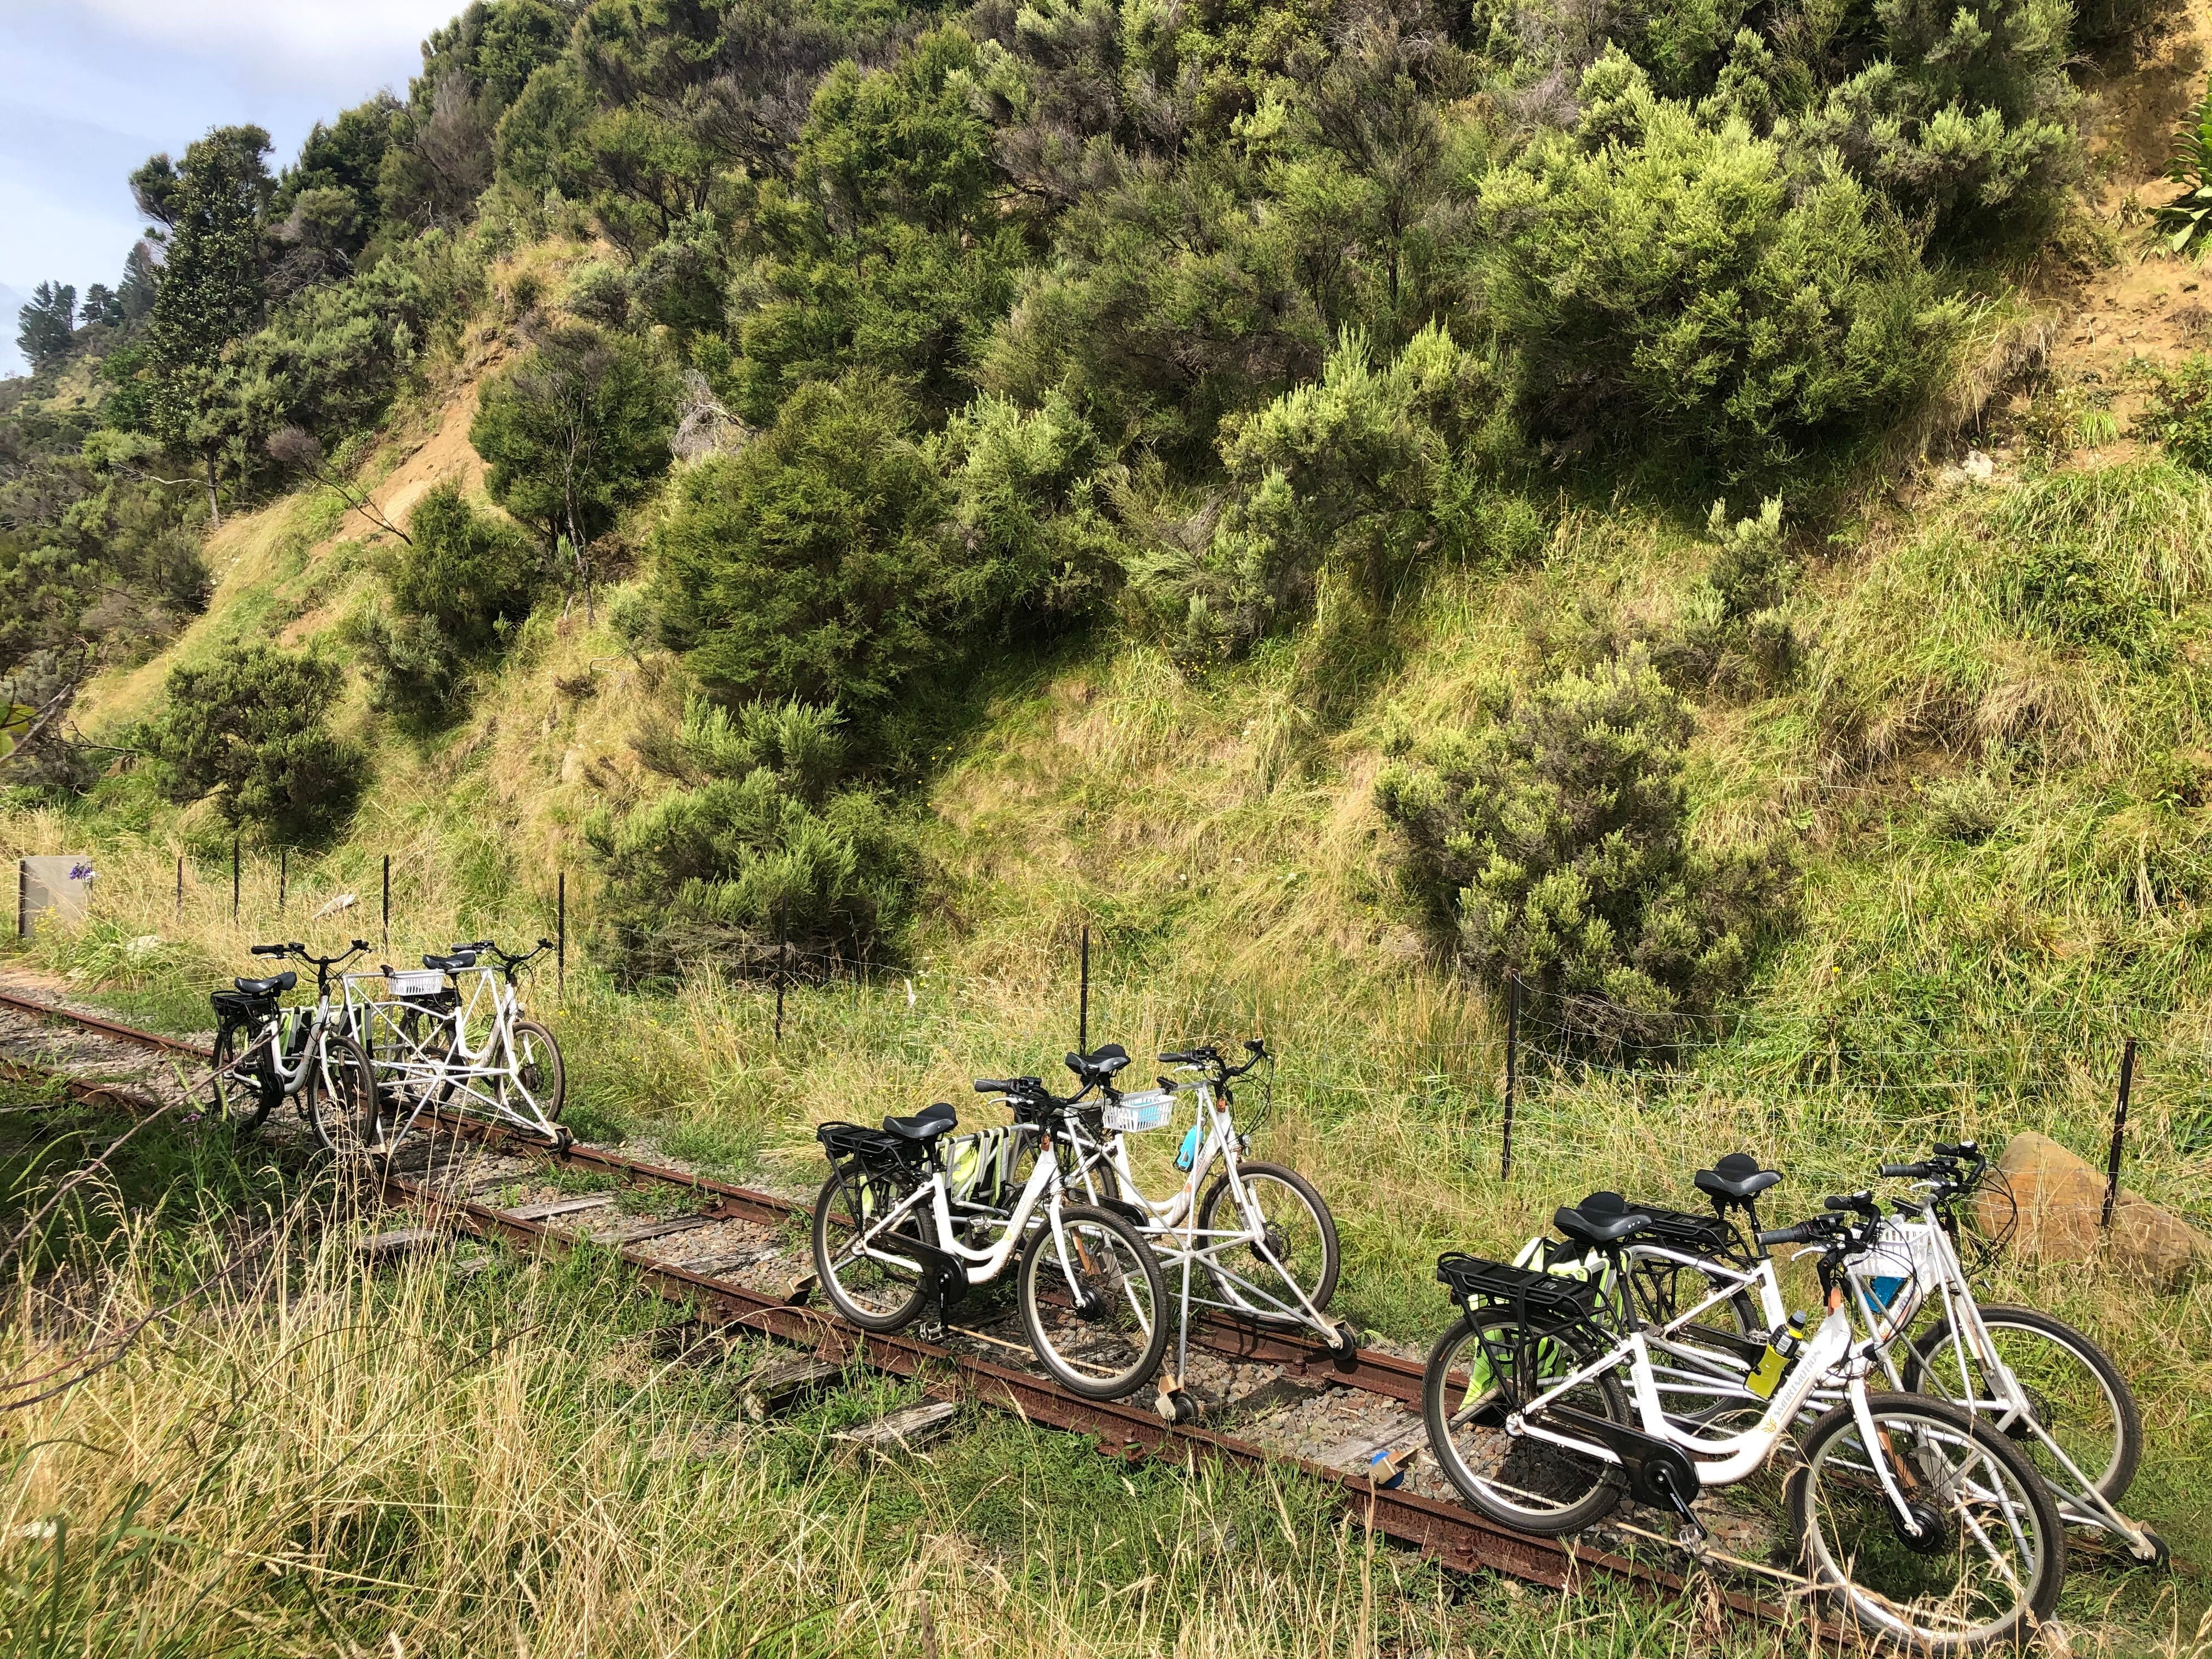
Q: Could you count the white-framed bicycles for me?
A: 6